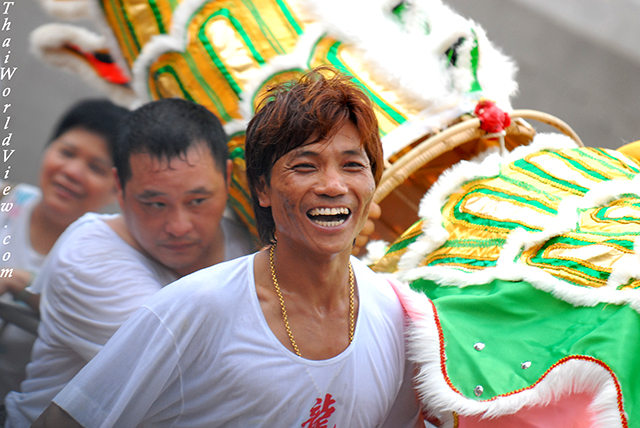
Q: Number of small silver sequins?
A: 3